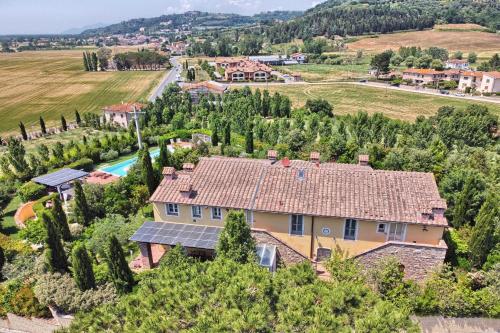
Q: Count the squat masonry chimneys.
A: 8